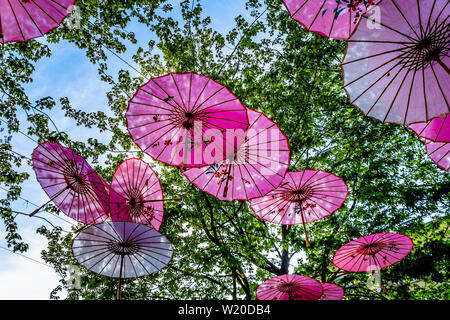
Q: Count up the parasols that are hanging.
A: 14